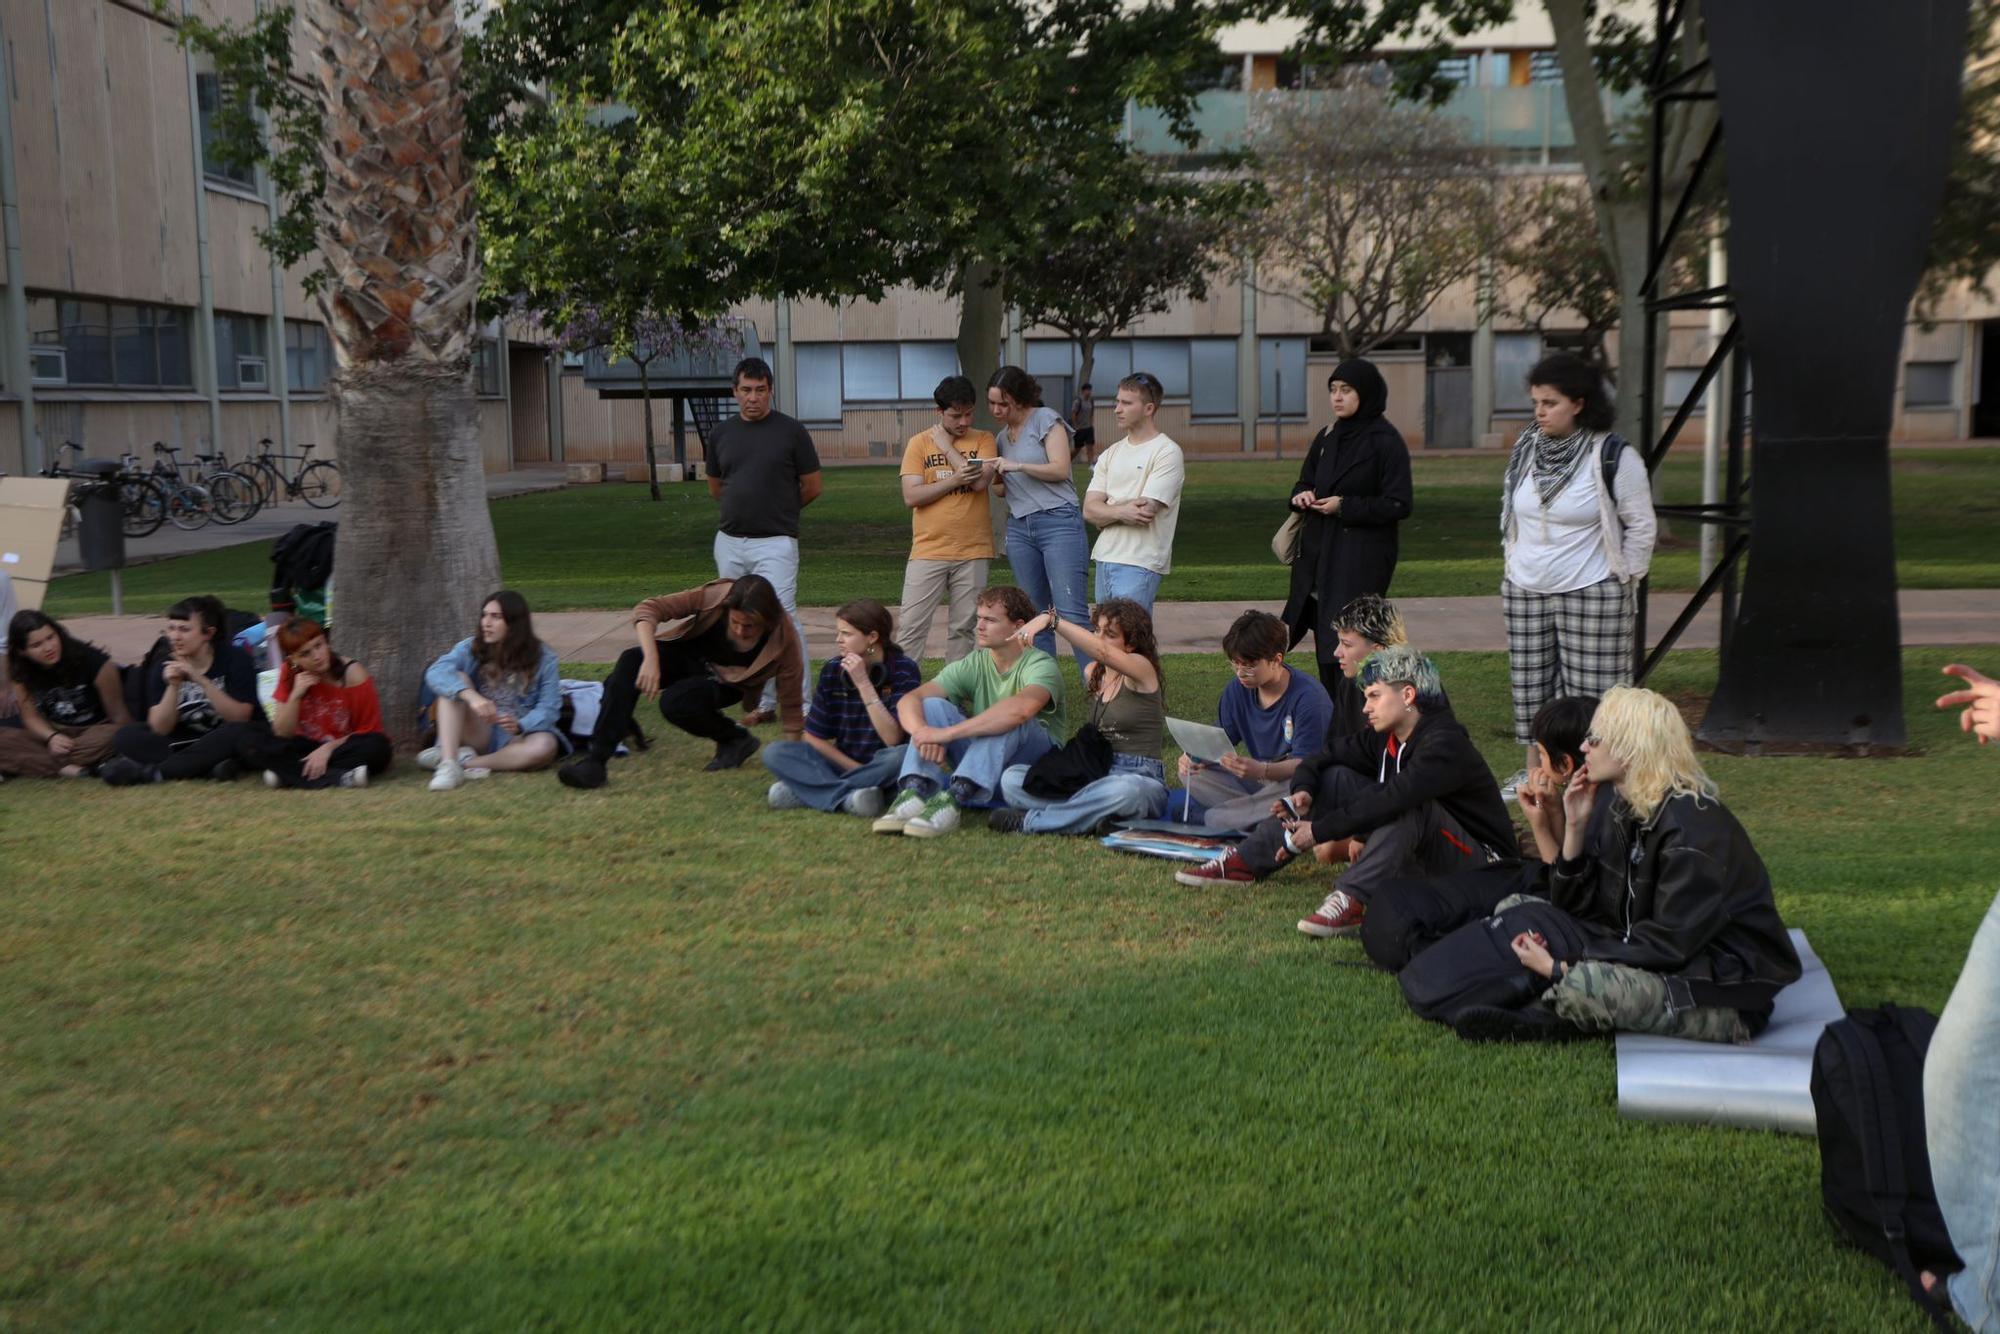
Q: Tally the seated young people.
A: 13